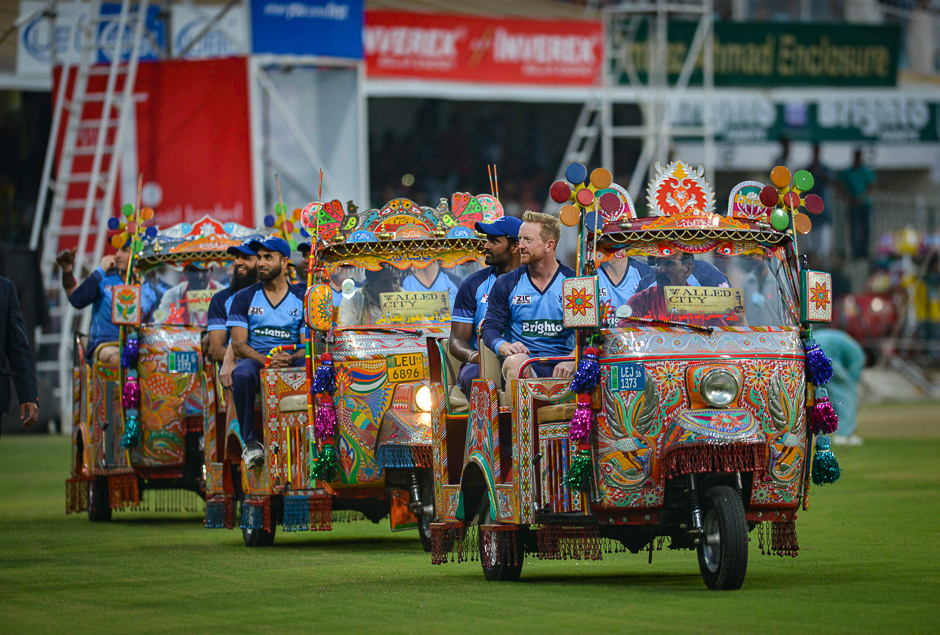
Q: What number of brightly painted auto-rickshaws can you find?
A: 3